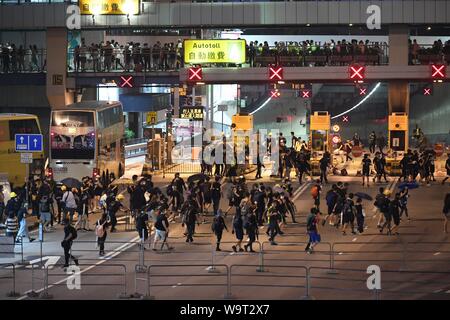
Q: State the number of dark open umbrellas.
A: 4